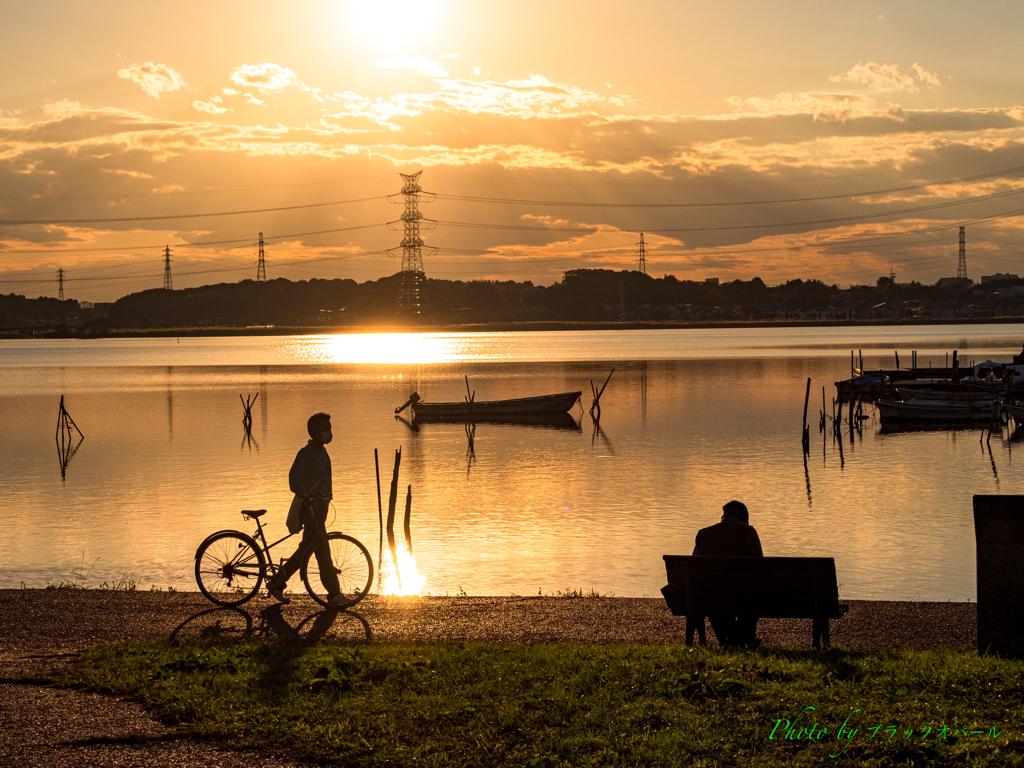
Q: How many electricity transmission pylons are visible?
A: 6